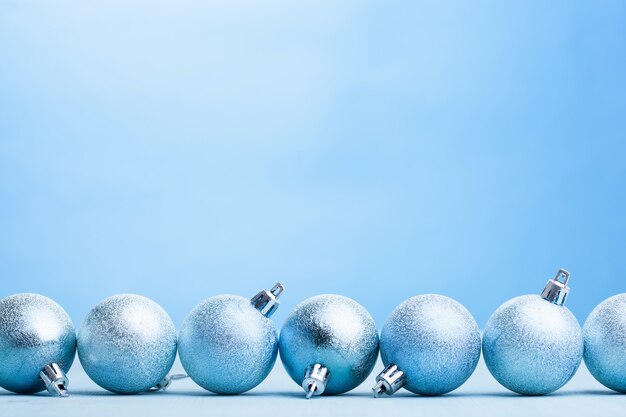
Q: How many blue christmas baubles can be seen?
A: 7